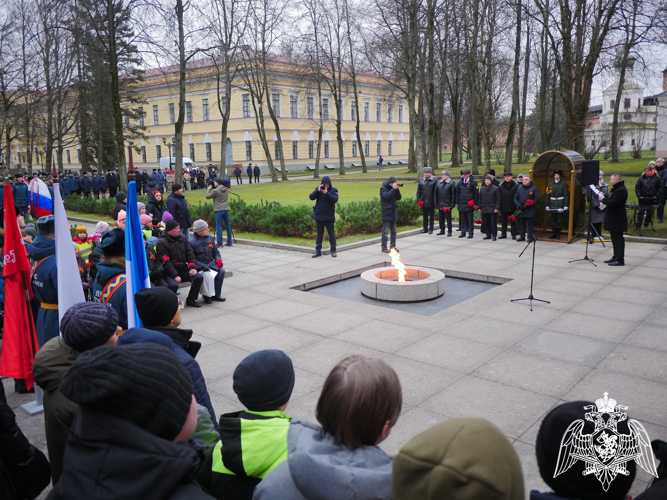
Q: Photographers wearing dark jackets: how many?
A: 2